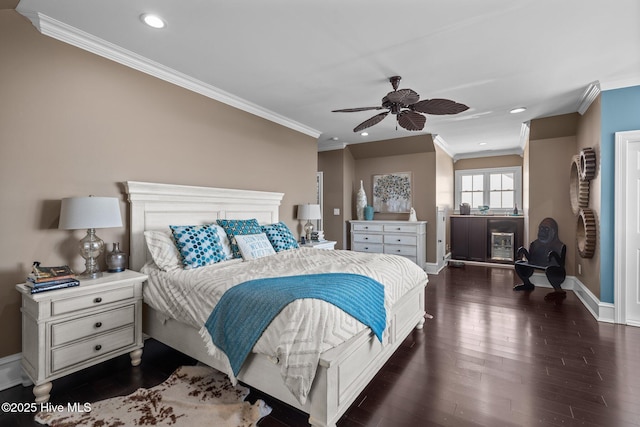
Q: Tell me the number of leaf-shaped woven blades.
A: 5